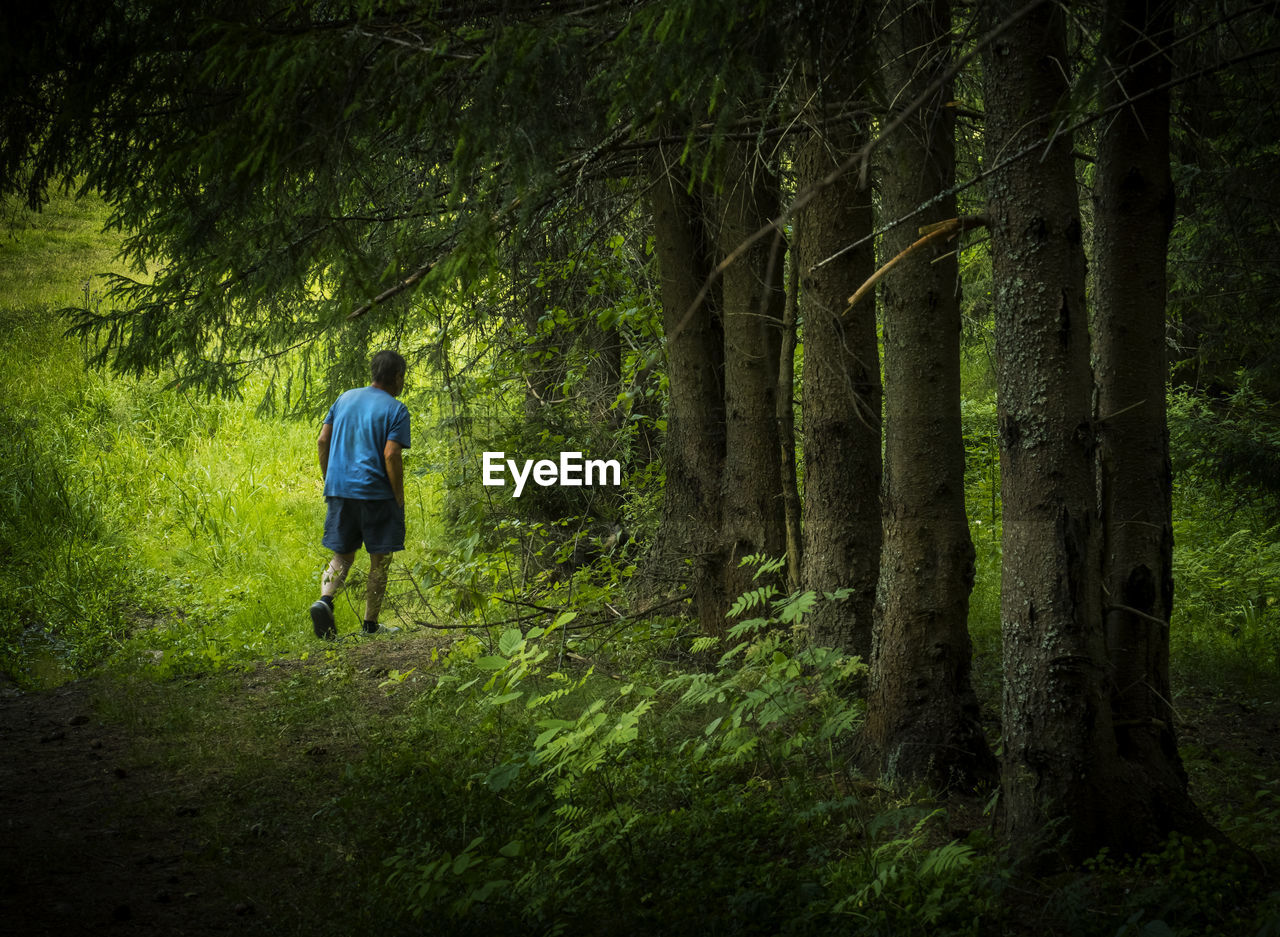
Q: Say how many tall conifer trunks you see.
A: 6